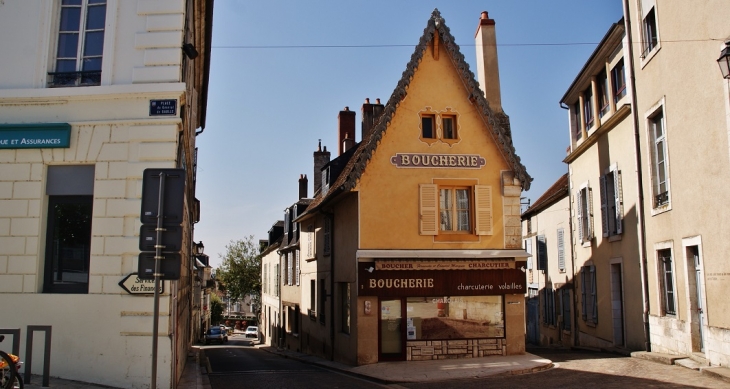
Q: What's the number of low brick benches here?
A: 0